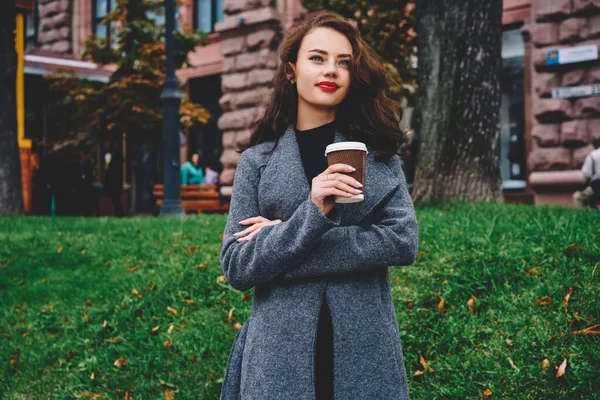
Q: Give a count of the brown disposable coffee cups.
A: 1